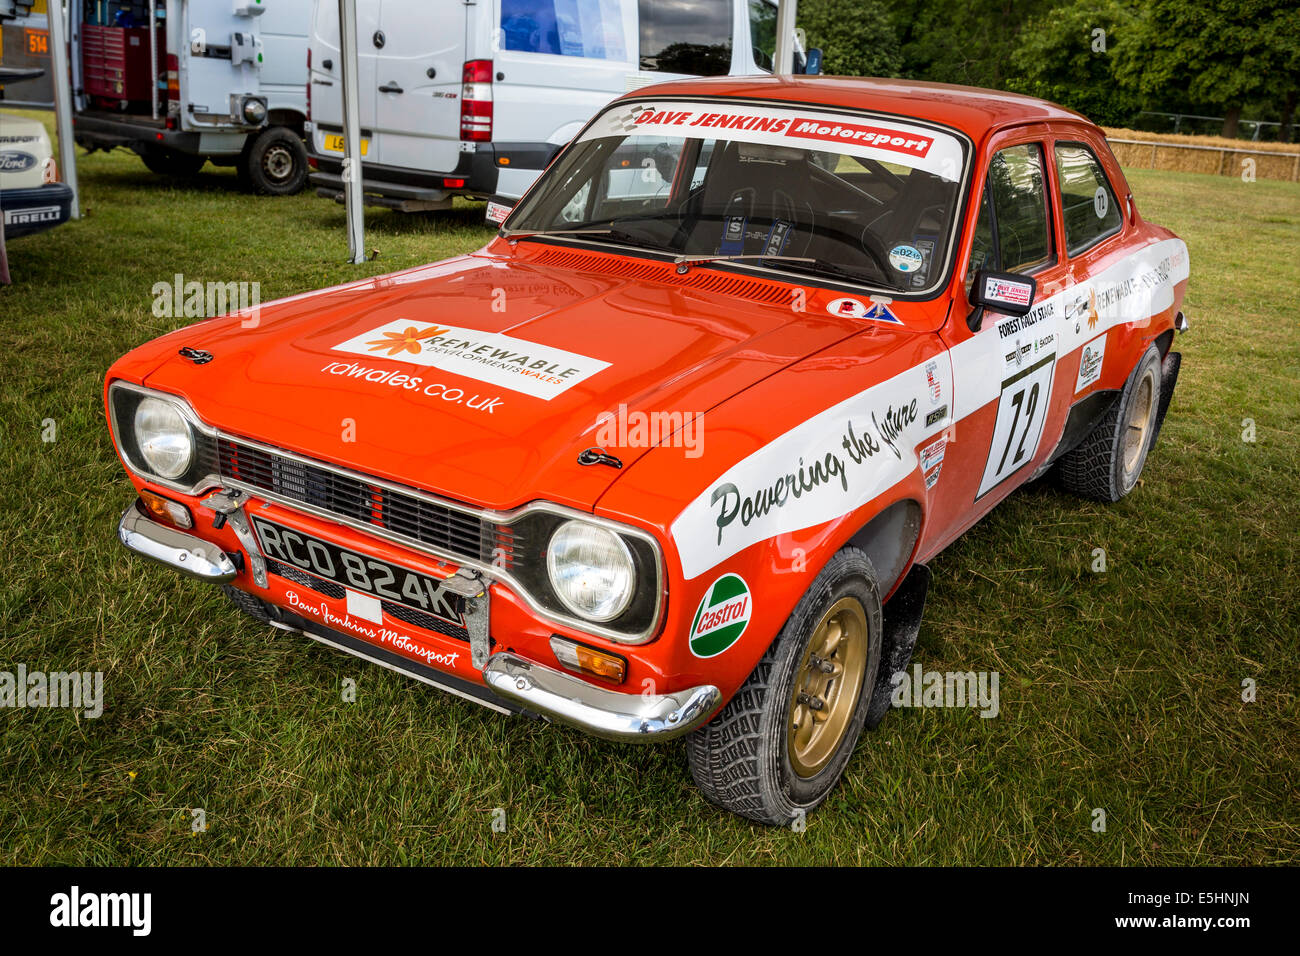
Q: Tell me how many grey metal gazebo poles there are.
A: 3